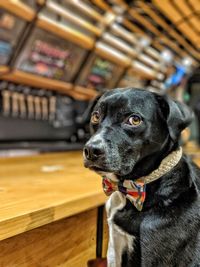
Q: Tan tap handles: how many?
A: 7